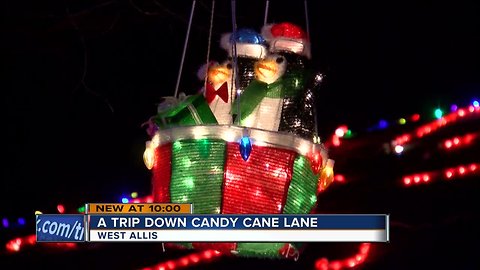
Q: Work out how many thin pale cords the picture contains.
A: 5